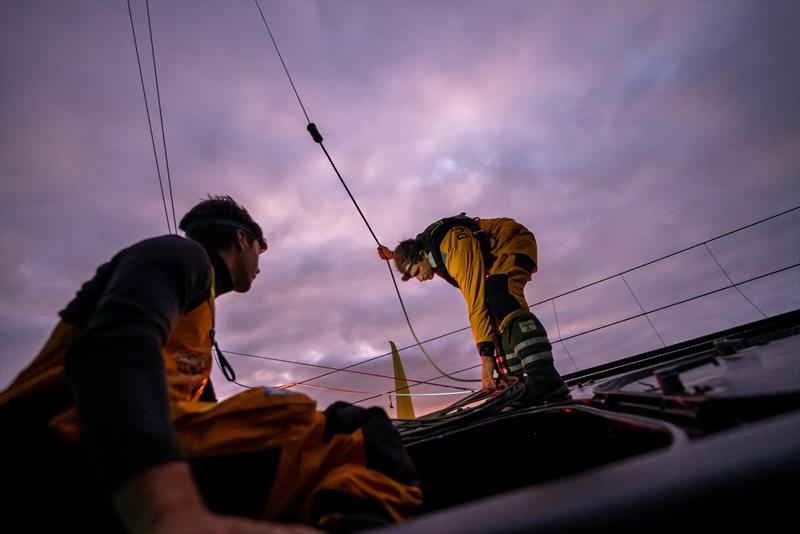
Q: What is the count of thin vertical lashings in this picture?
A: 3